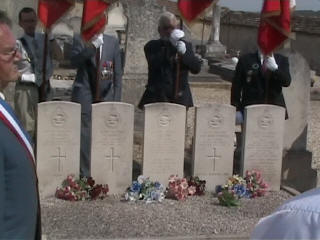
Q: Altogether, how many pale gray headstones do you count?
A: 5